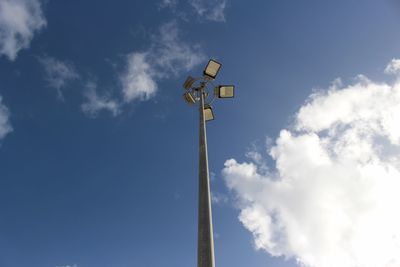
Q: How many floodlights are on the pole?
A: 5